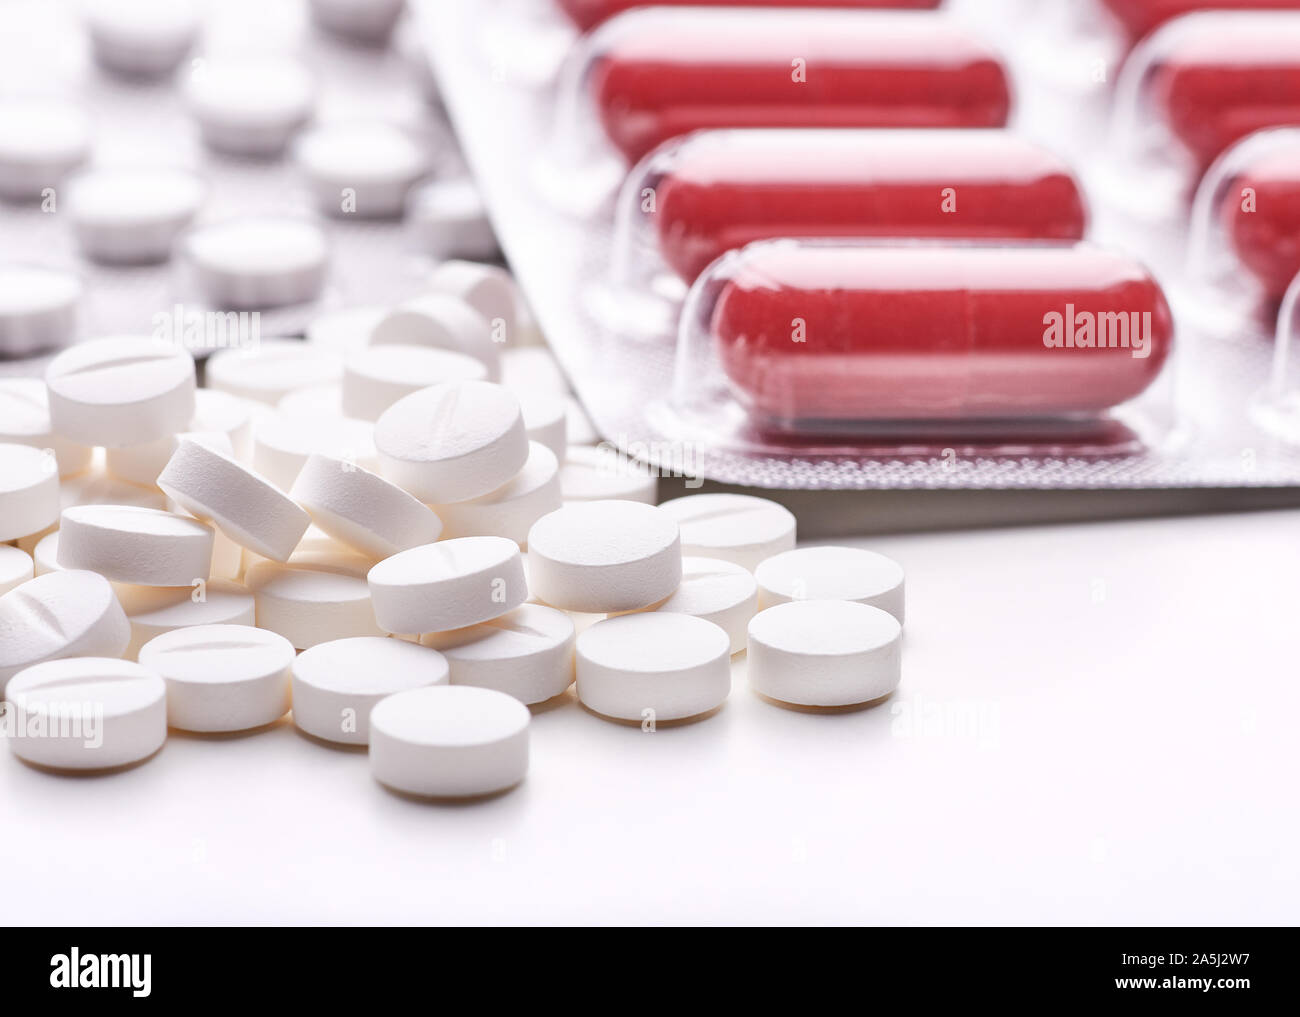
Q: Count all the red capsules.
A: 7